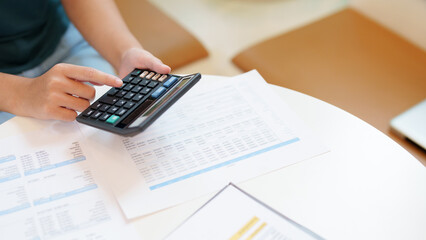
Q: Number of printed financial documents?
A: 3